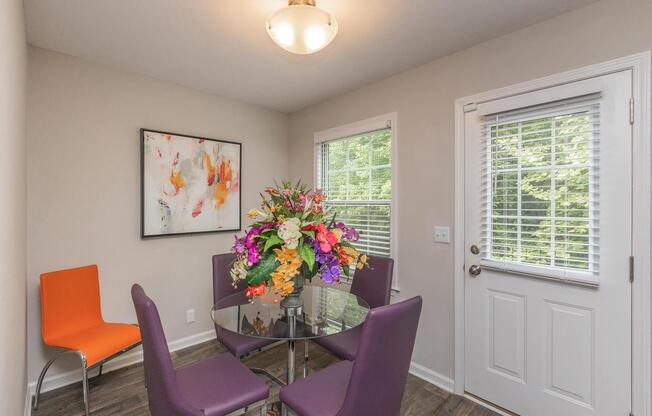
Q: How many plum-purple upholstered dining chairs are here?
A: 4